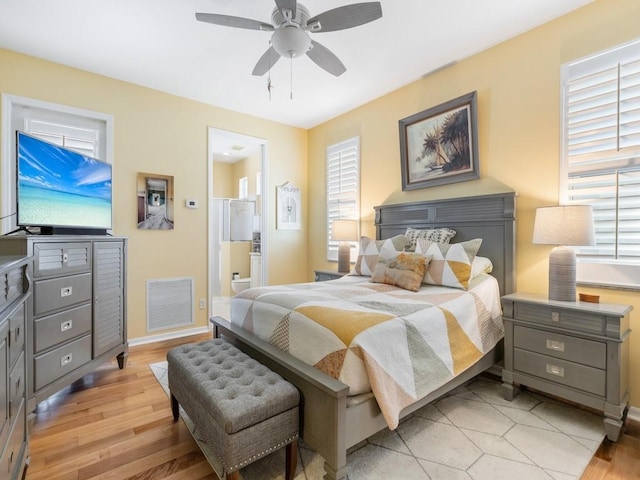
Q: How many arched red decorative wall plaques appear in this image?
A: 0